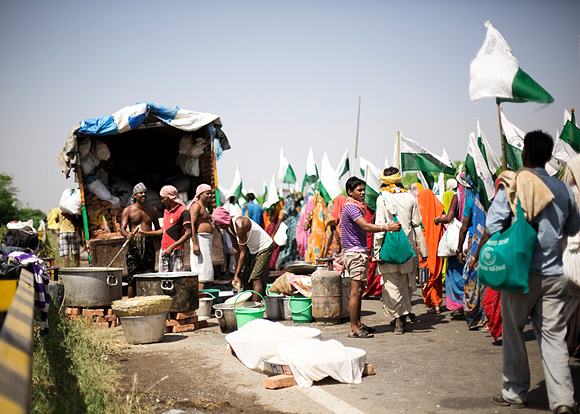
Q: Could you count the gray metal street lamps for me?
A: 0